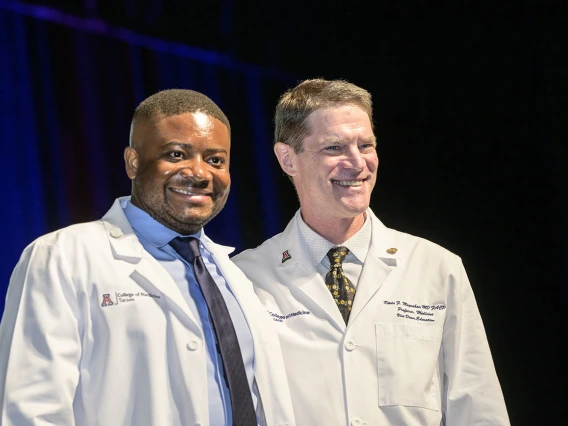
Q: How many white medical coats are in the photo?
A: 2